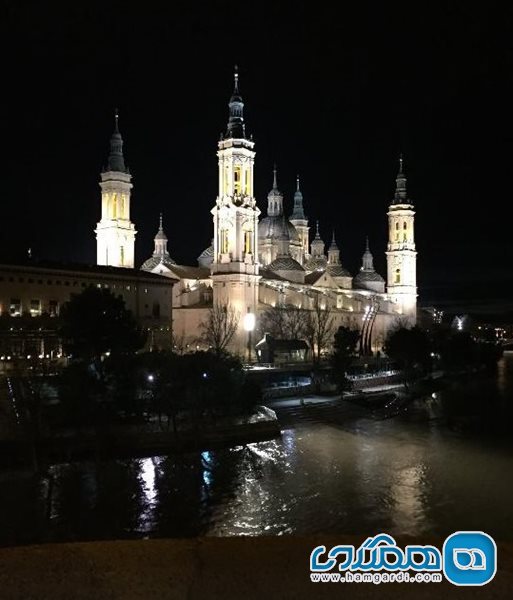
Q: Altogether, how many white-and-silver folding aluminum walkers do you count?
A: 0